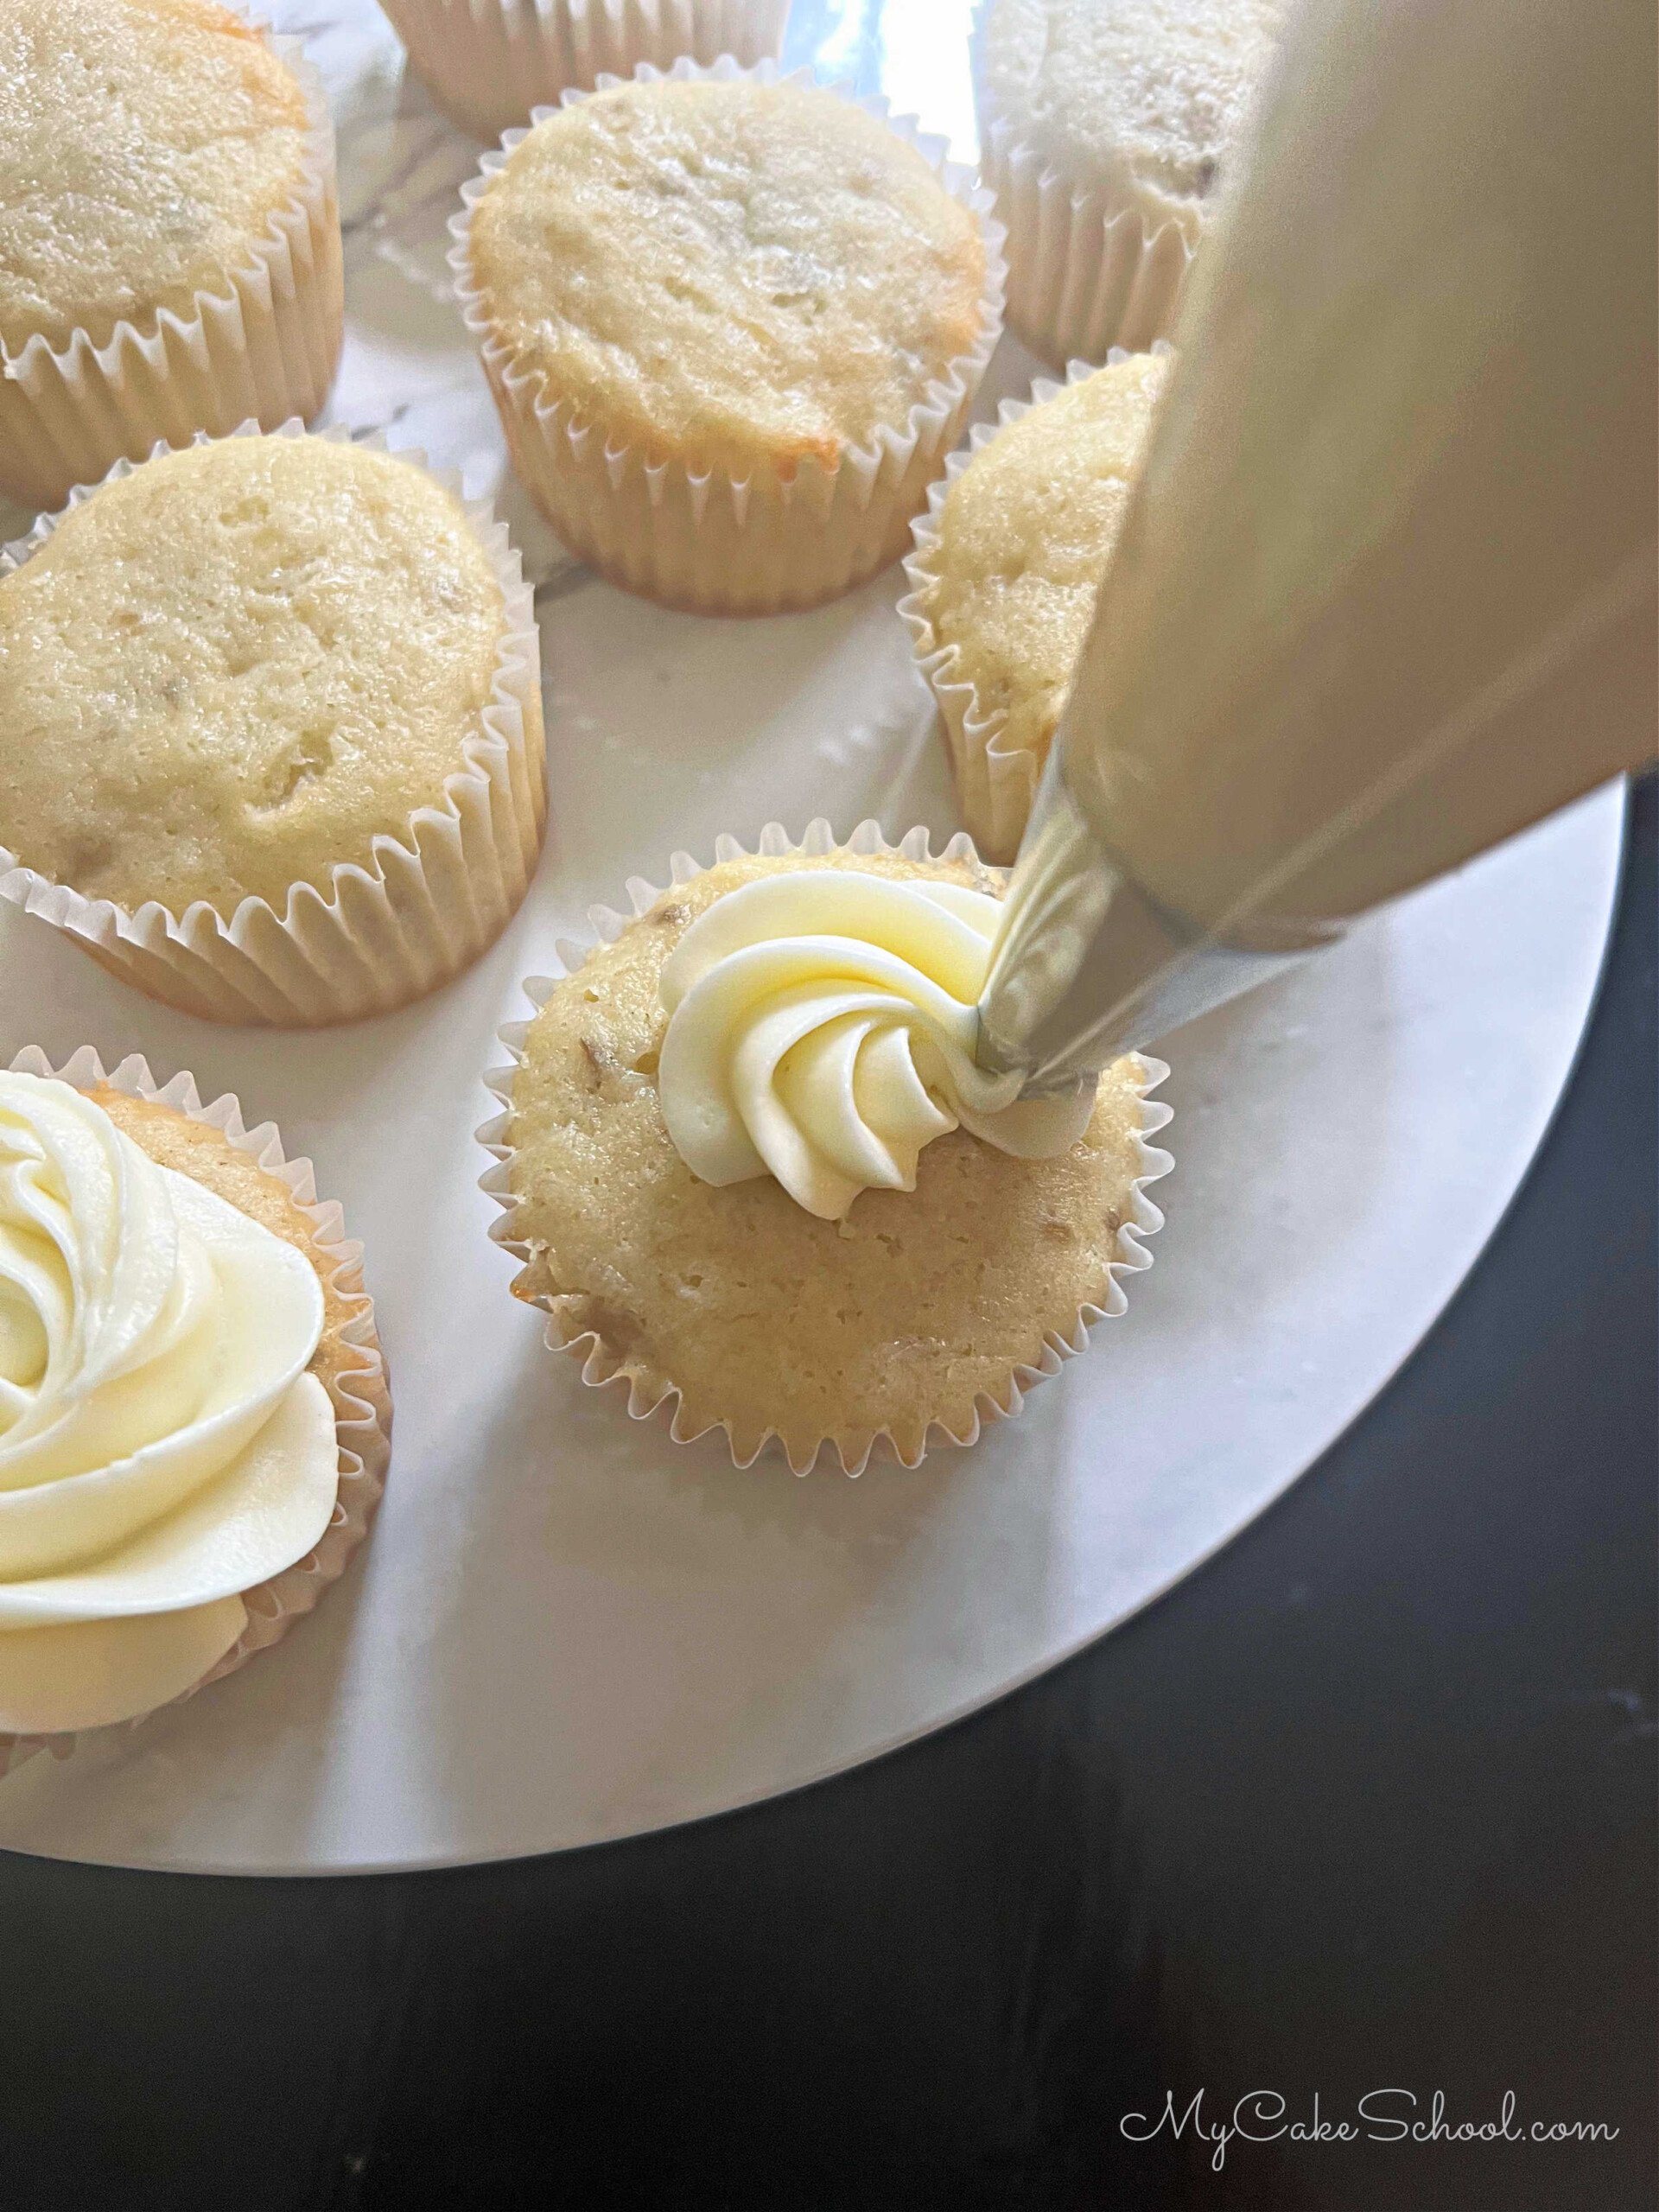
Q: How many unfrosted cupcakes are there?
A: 6